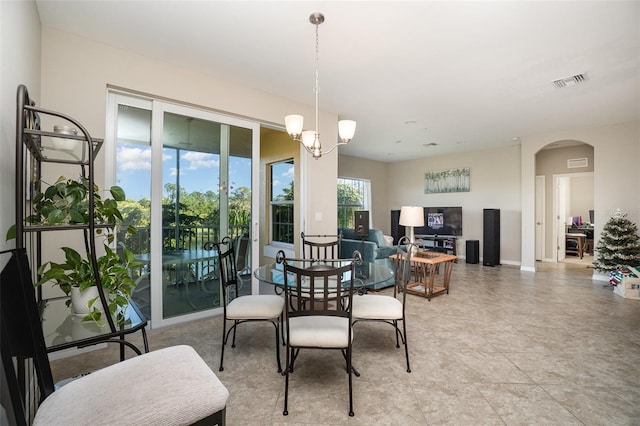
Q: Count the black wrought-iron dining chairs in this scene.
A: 4